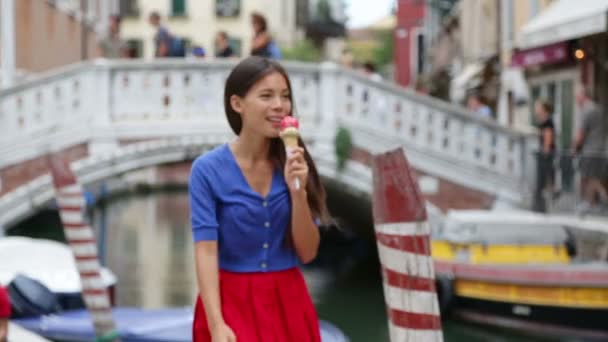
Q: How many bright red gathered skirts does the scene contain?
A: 1